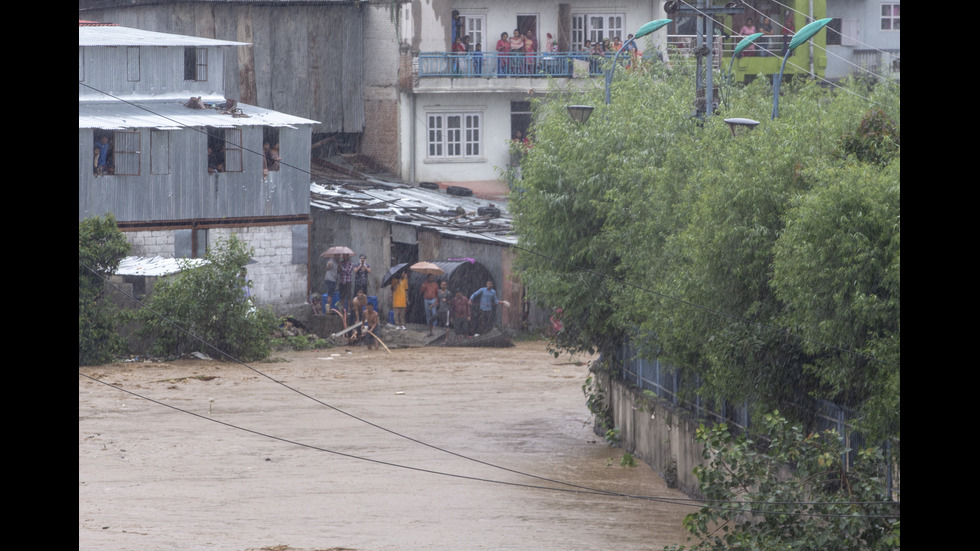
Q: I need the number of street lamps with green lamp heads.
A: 3